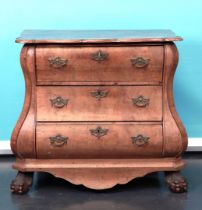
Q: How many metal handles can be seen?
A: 6